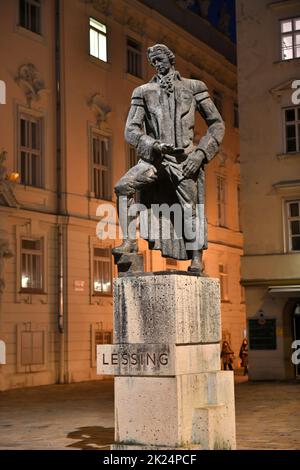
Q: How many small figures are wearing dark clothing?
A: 2